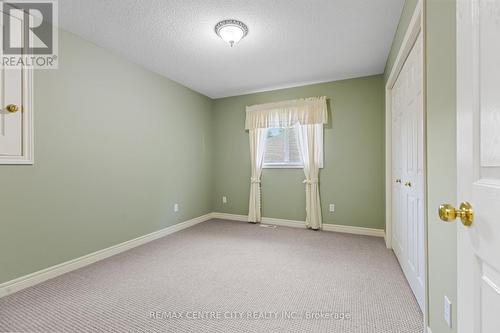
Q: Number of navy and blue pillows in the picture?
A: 0